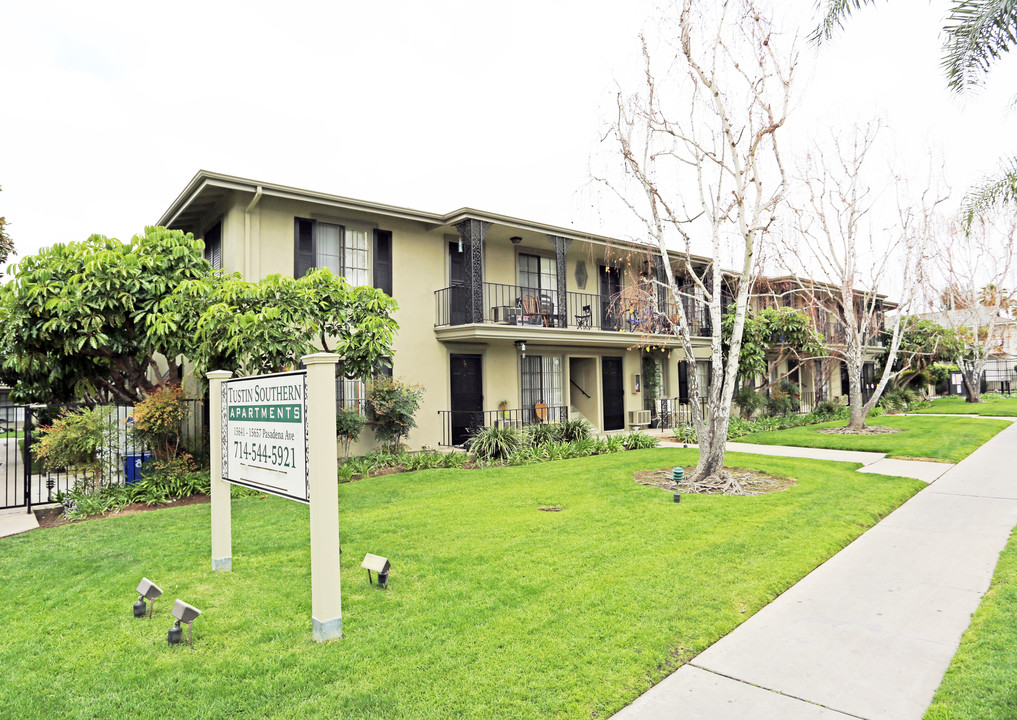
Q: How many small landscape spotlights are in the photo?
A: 3